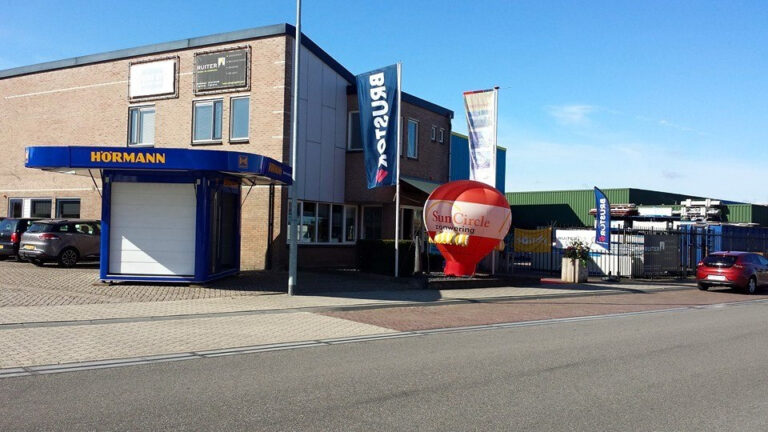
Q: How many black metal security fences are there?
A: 1